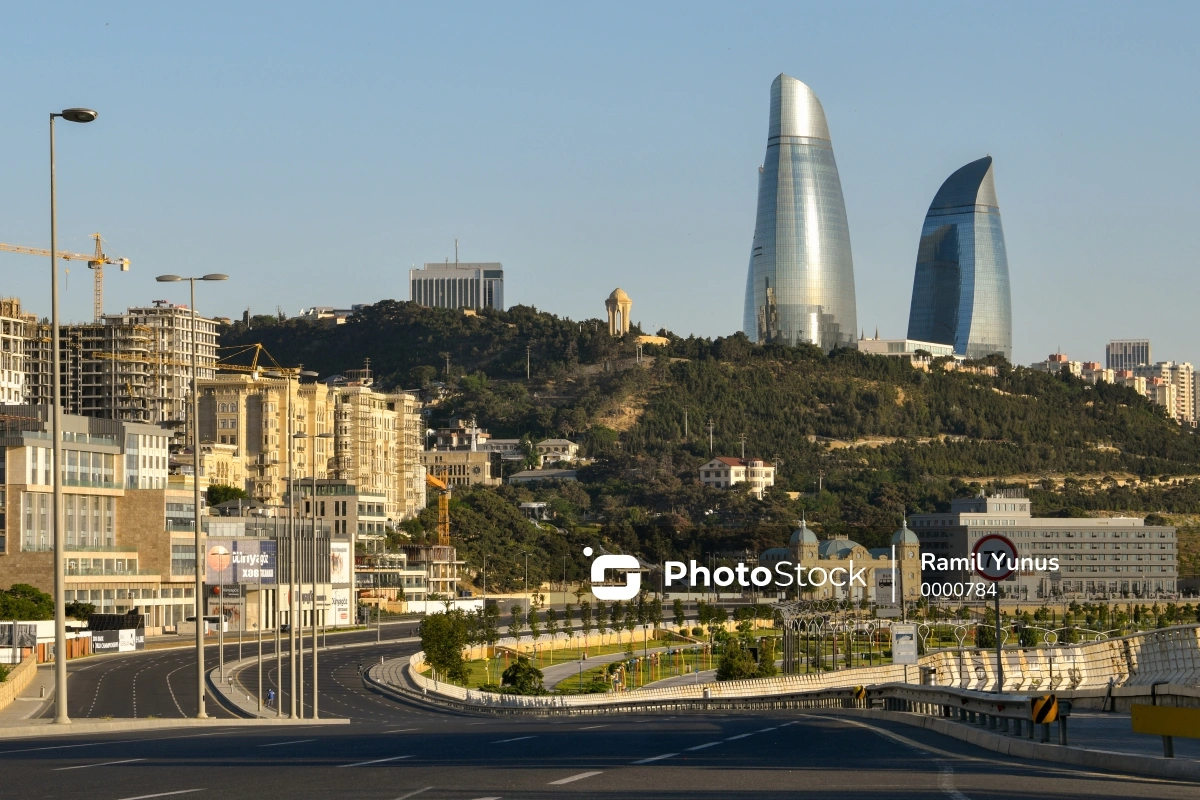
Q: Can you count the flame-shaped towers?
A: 2